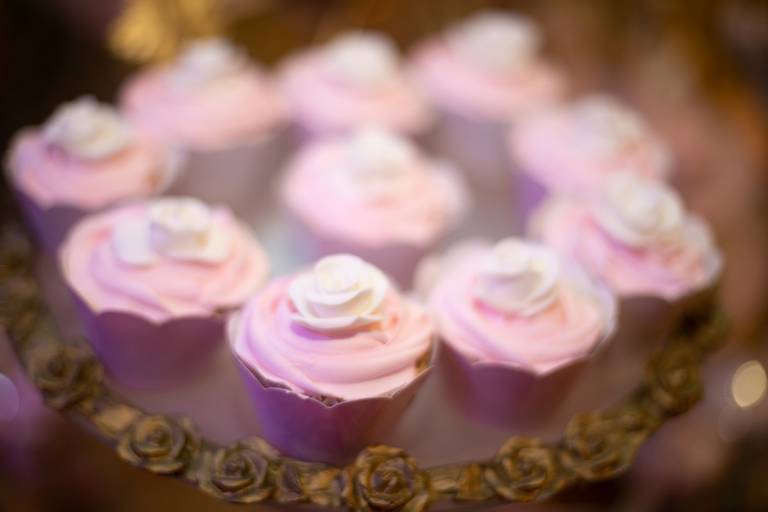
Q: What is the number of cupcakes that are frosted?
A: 10